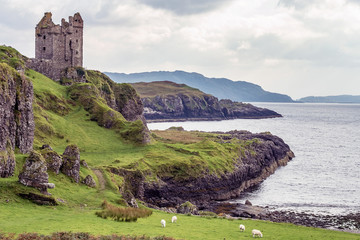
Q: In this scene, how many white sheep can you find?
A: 4